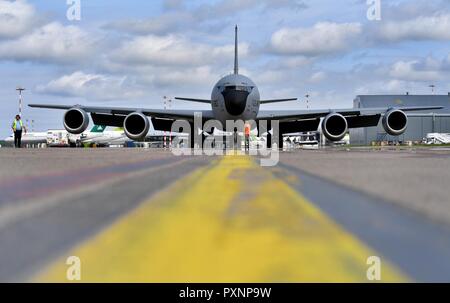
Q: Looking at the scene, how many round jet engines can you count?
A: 4